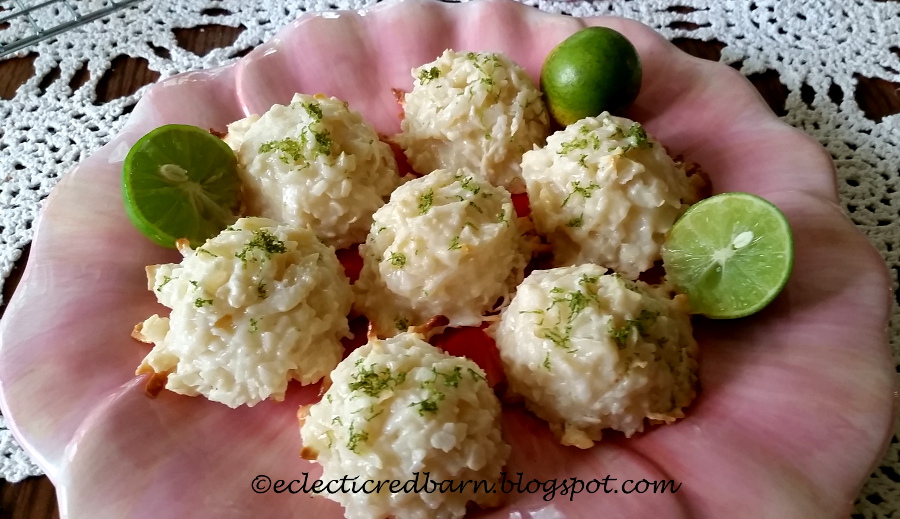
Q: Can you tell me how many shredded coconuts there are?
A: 7